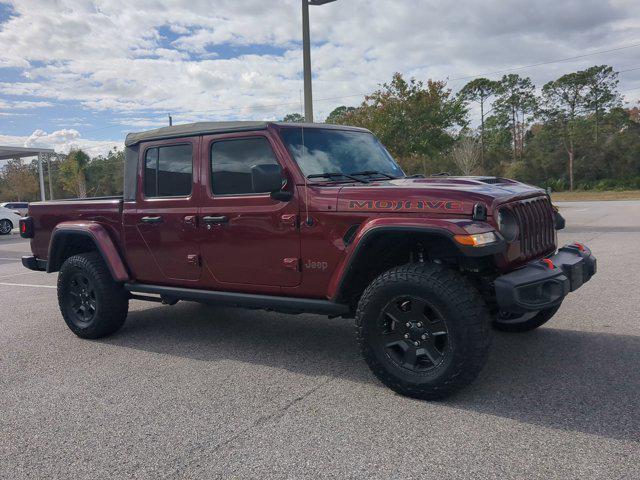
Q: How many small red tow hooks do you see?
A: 2